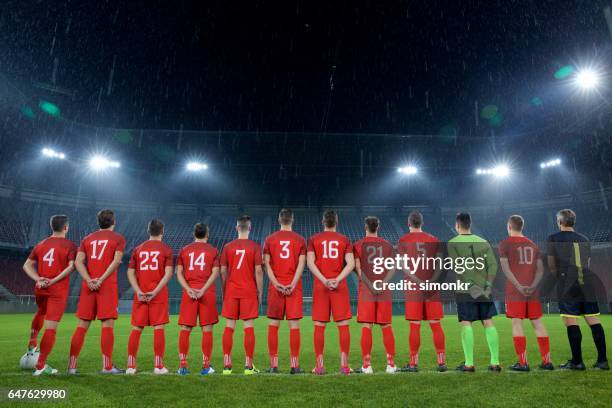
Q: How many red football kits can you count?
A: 10